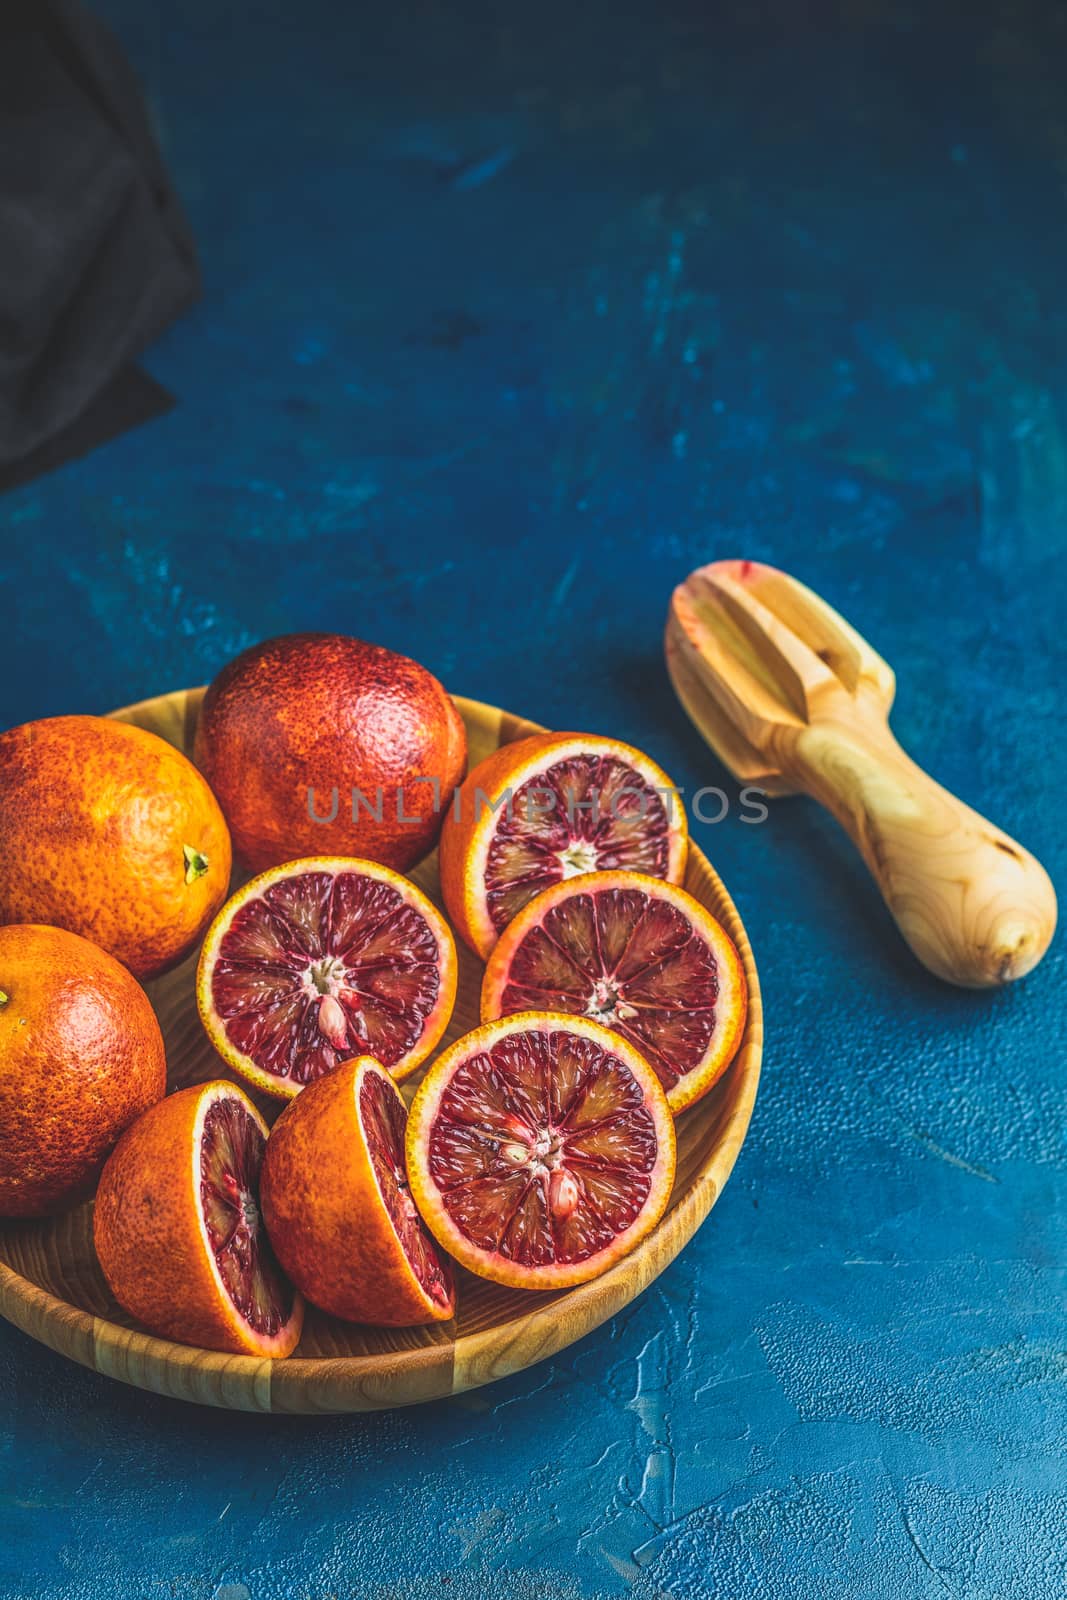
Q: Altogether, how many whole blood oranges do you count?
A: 3